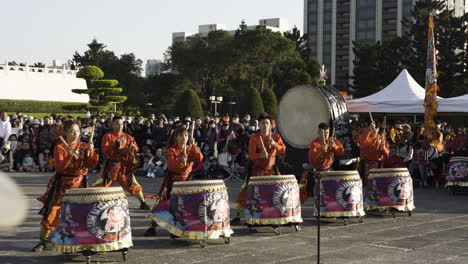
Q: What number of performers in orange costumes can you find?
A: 6